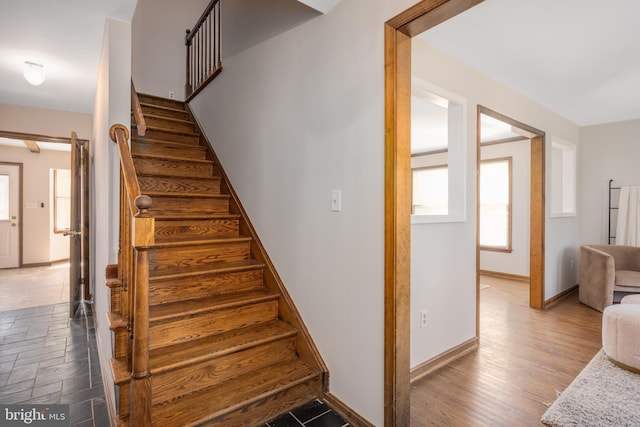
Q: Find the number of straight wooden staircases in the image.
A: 1